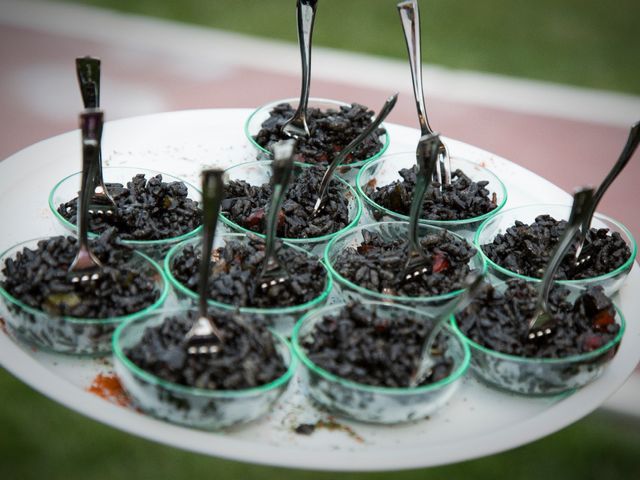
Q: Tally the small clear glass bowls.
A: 11